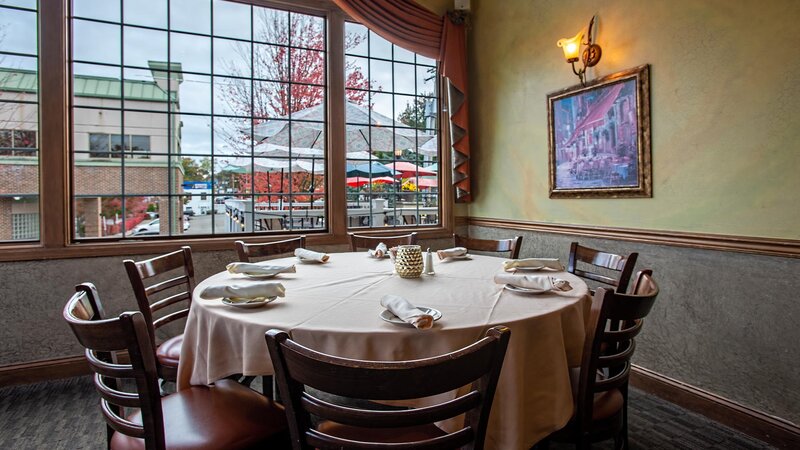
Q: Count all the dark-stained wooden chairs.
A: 8